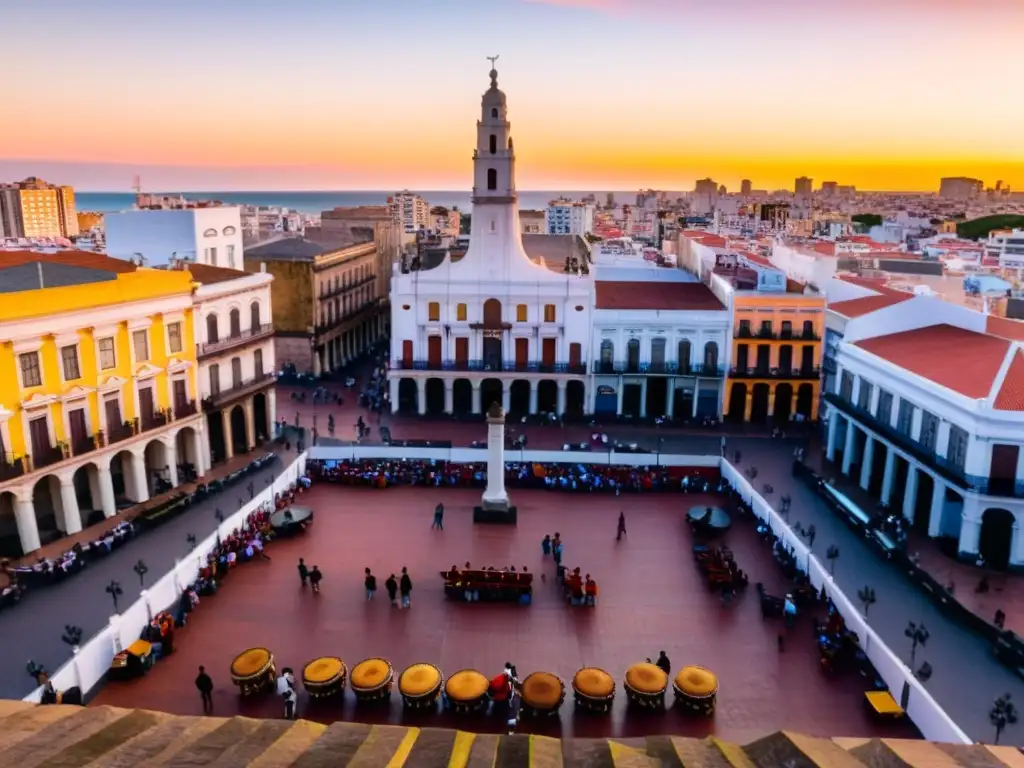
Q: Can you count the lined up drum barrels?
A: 9